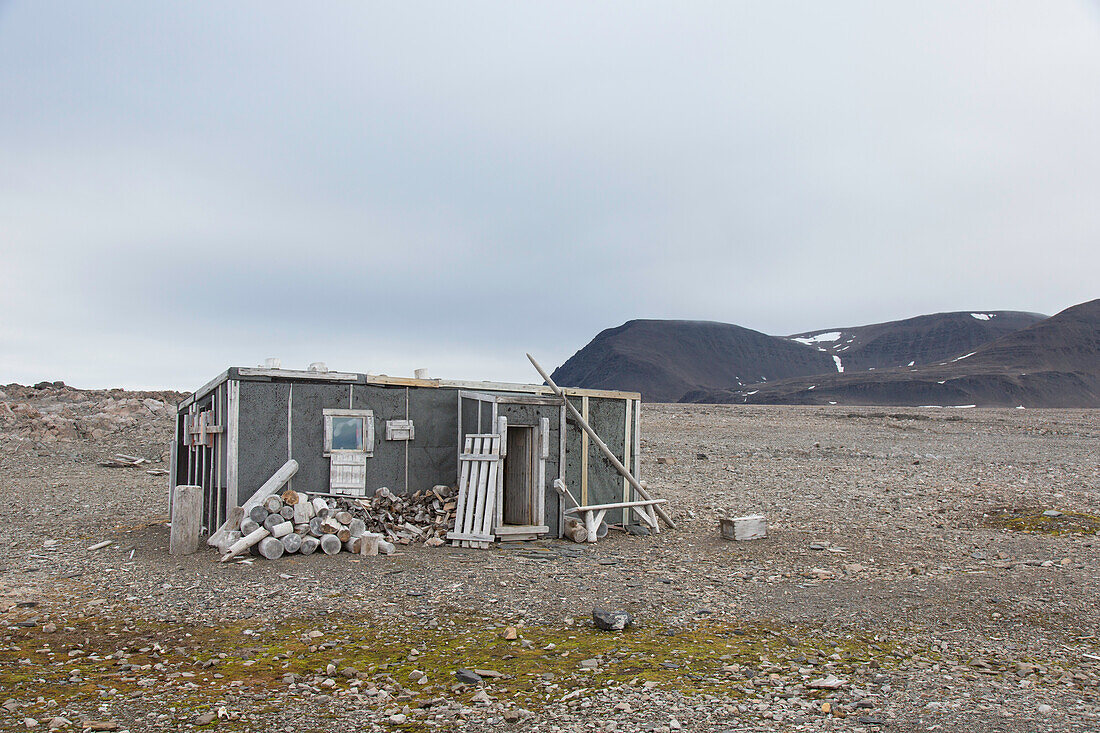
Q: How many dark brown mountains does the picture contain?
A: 3